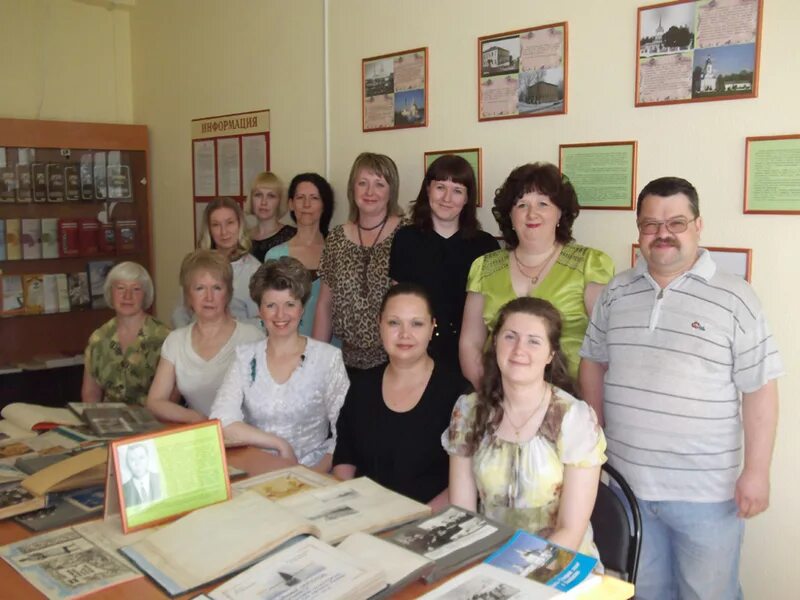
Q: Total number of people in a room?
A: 12